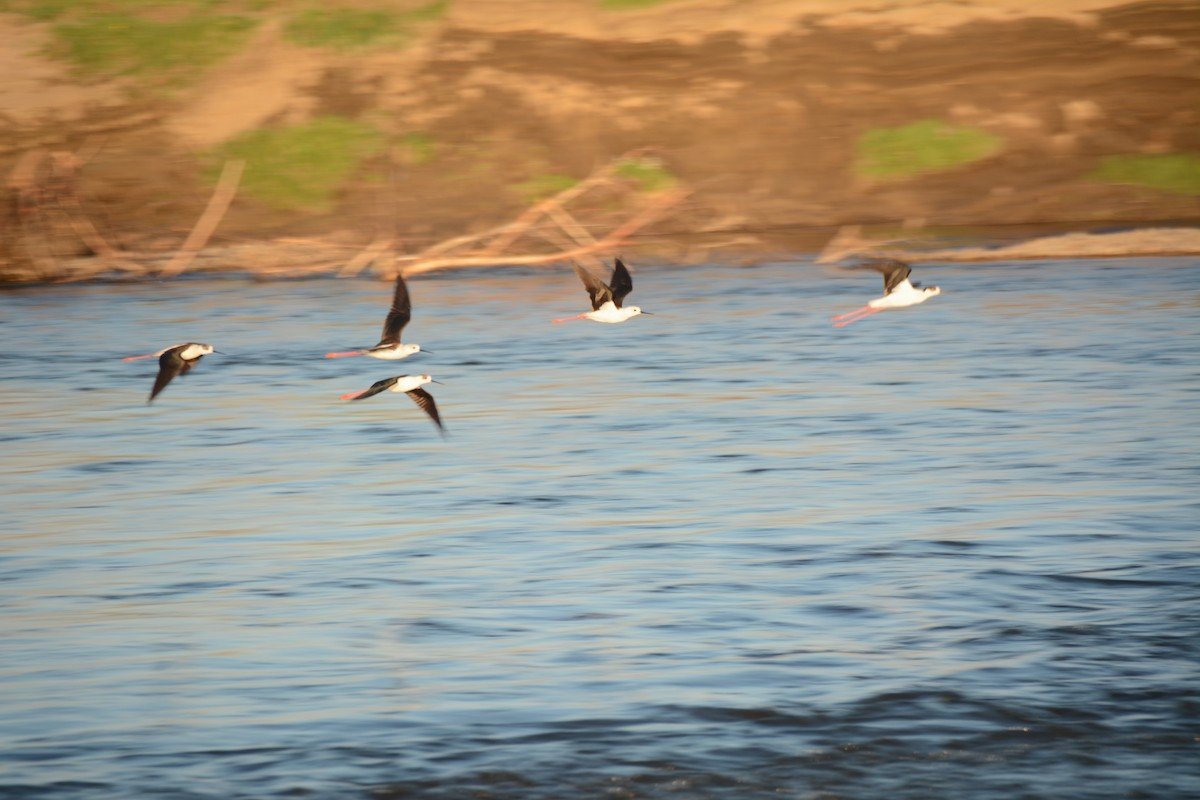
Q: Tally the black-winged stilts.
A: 5